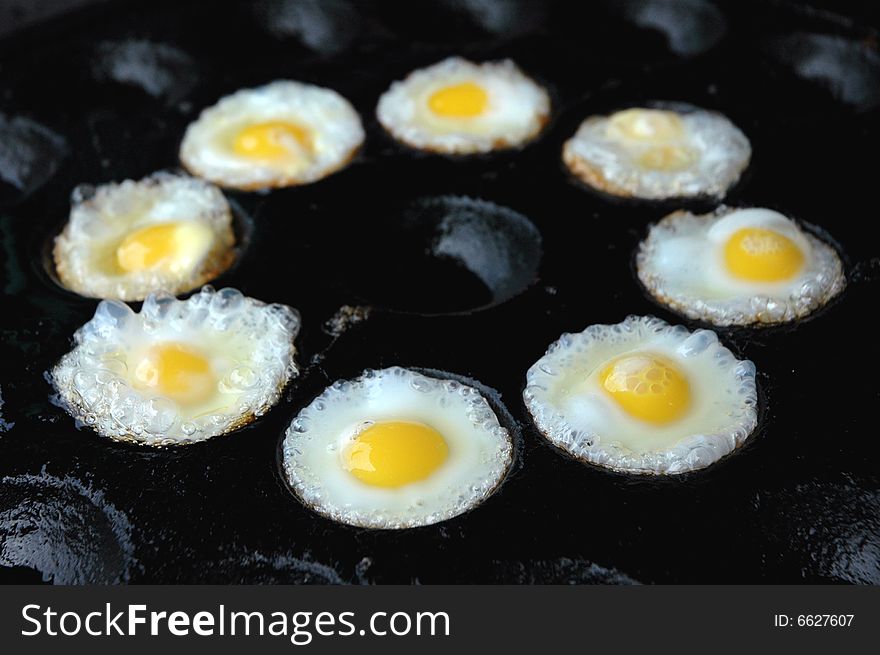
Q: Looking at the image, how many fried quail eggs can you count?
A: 8